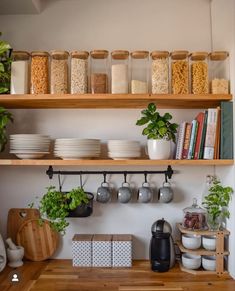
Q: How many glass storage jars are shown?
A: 11